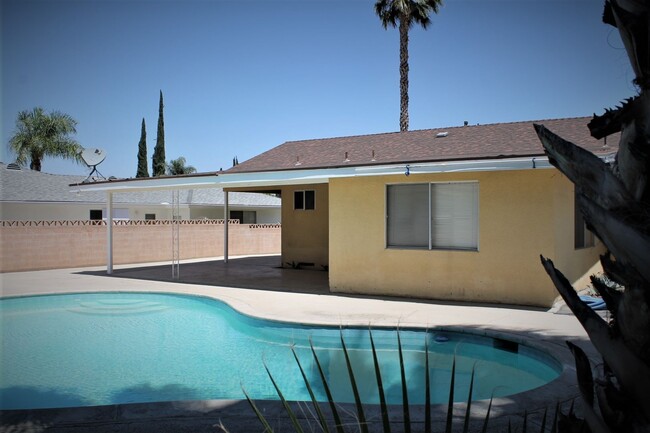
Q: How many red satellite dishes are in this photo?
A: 0